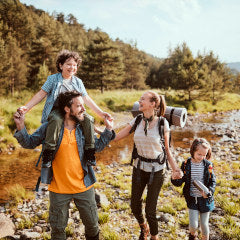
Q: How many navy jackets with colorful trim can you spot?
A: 1